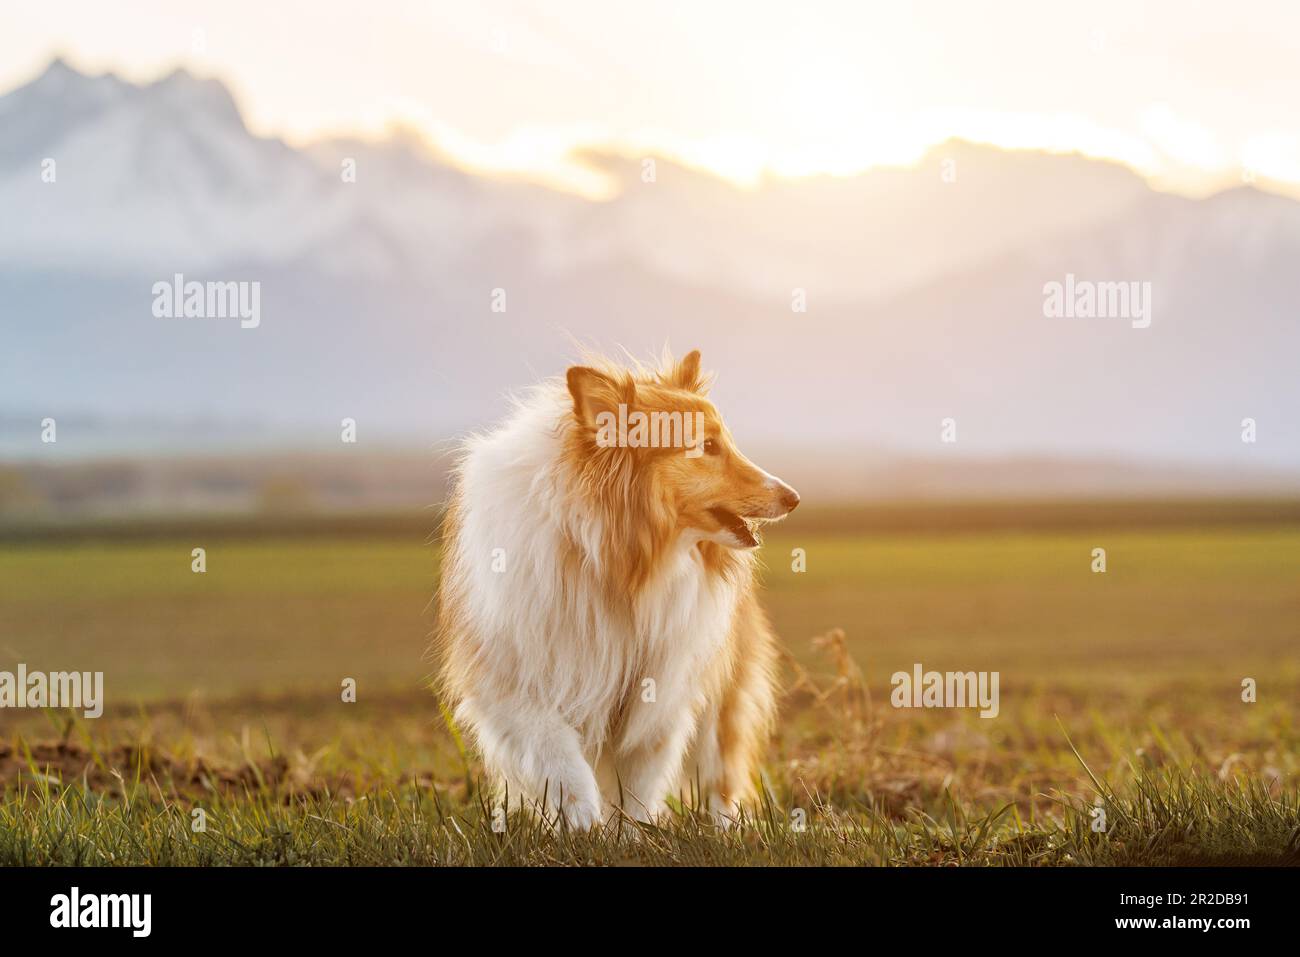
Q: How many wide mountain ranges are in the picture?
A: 1